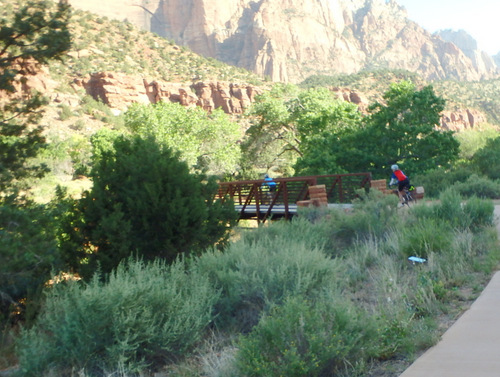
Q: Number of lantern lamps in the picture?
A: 0